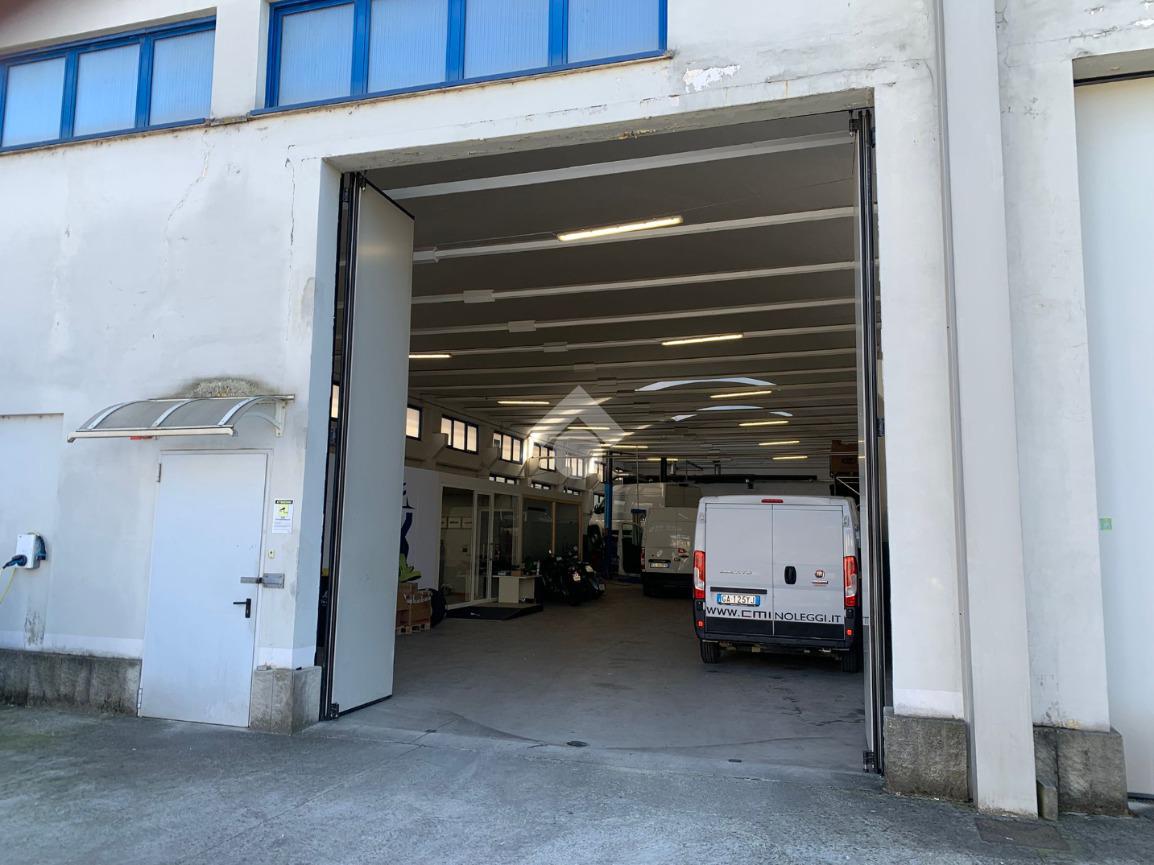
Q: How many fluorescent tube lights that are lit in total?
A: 11